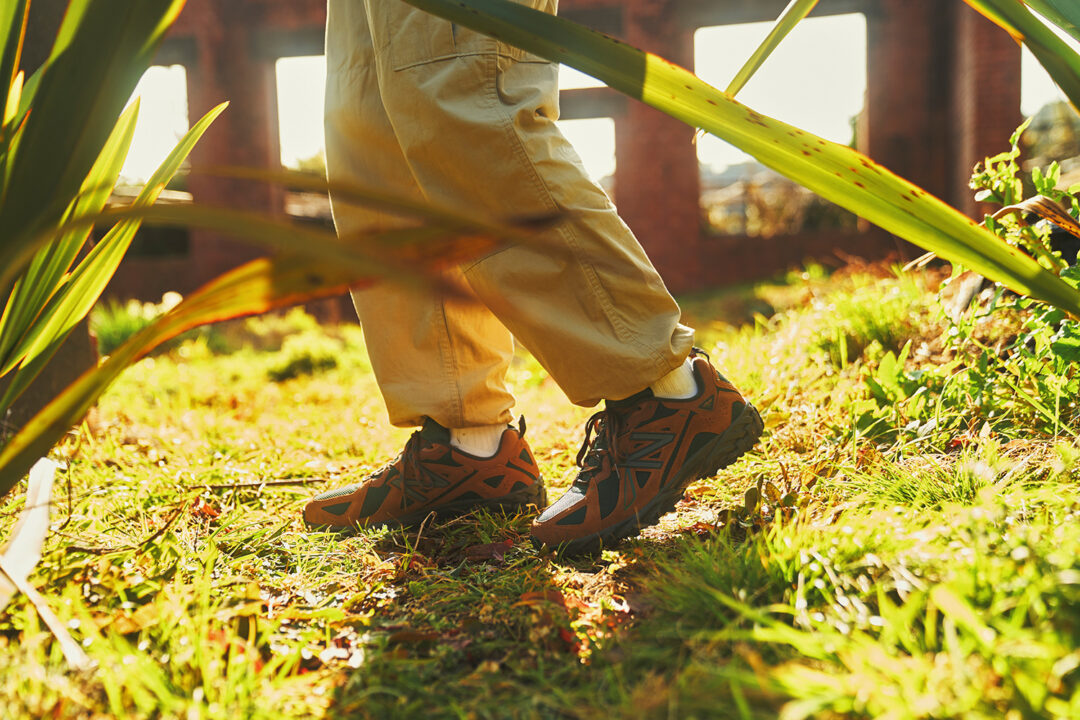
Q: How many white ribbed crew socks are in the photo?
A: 2